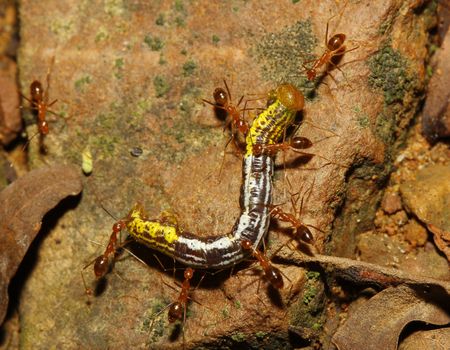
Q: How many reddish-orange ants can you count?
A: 8